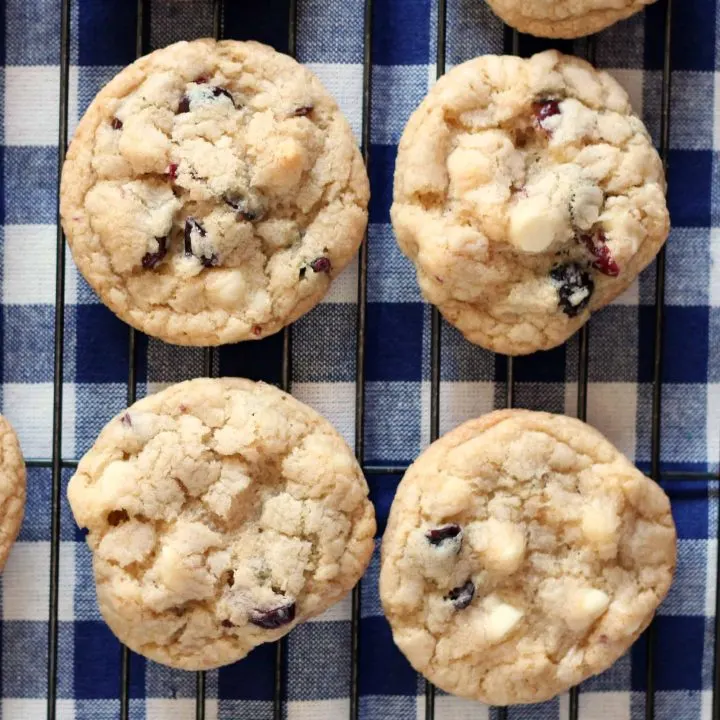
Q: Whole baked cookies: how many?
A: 4